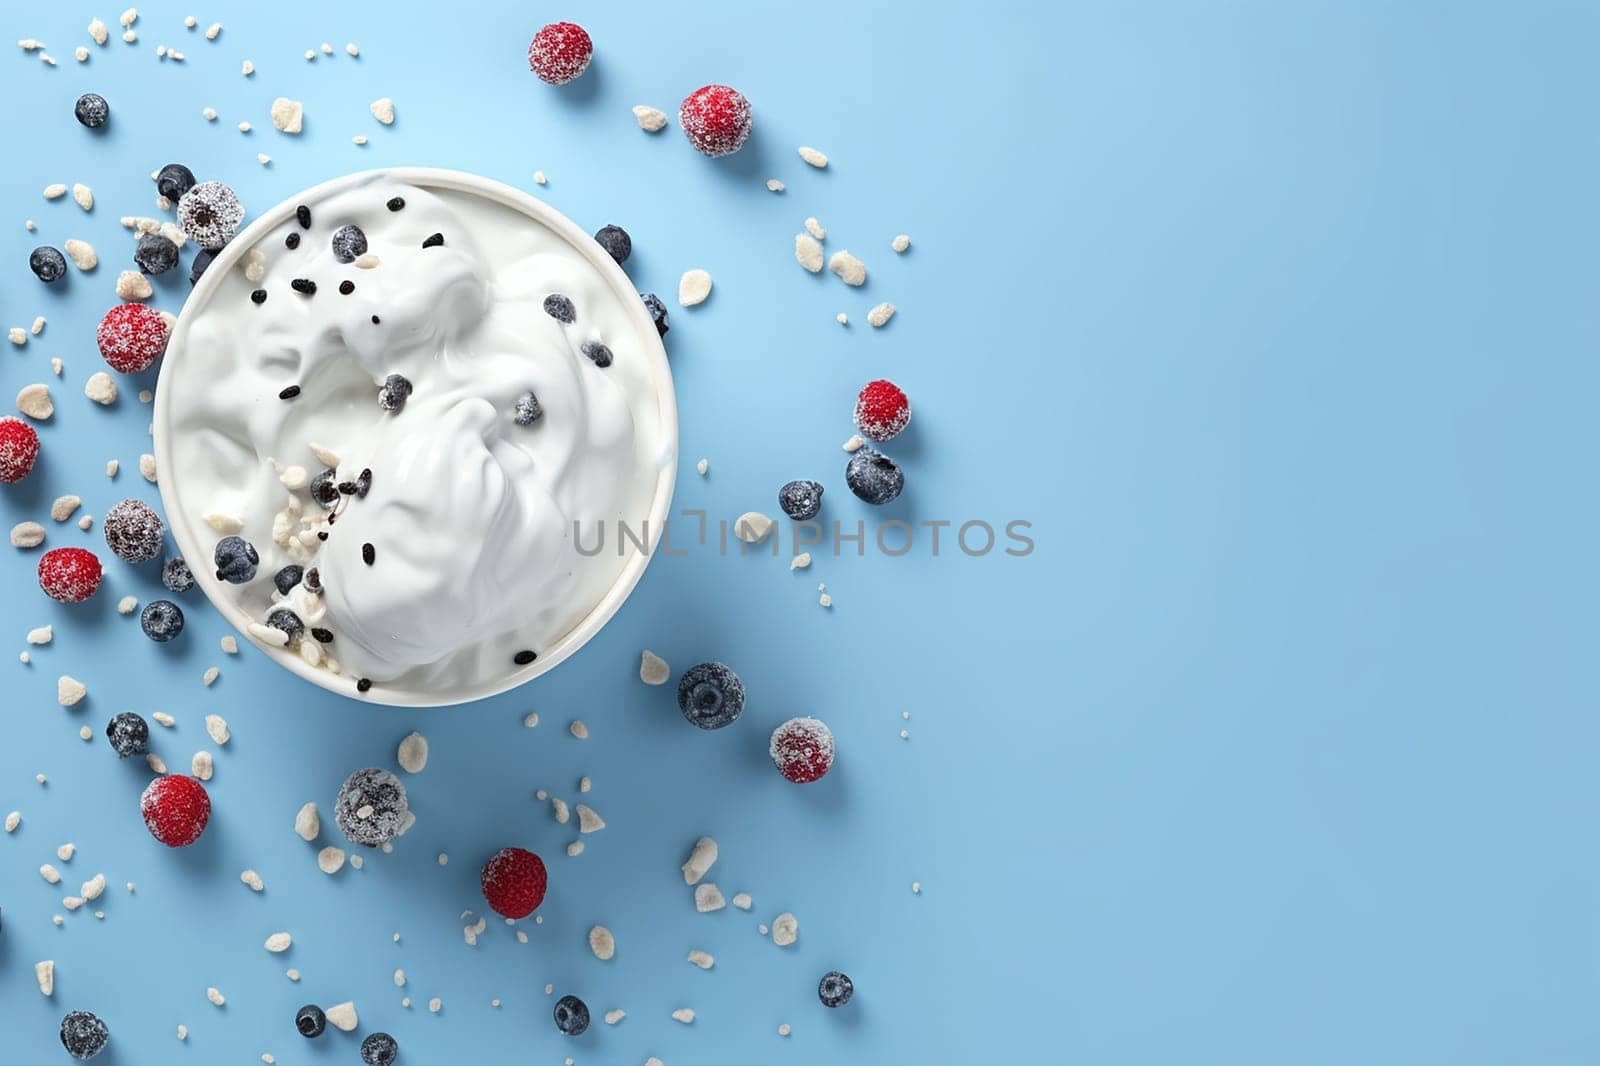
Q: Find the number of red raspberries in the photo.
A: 9